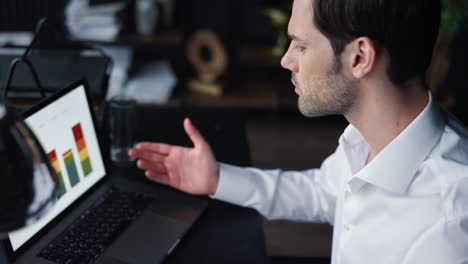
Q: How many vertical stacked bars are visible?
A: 3